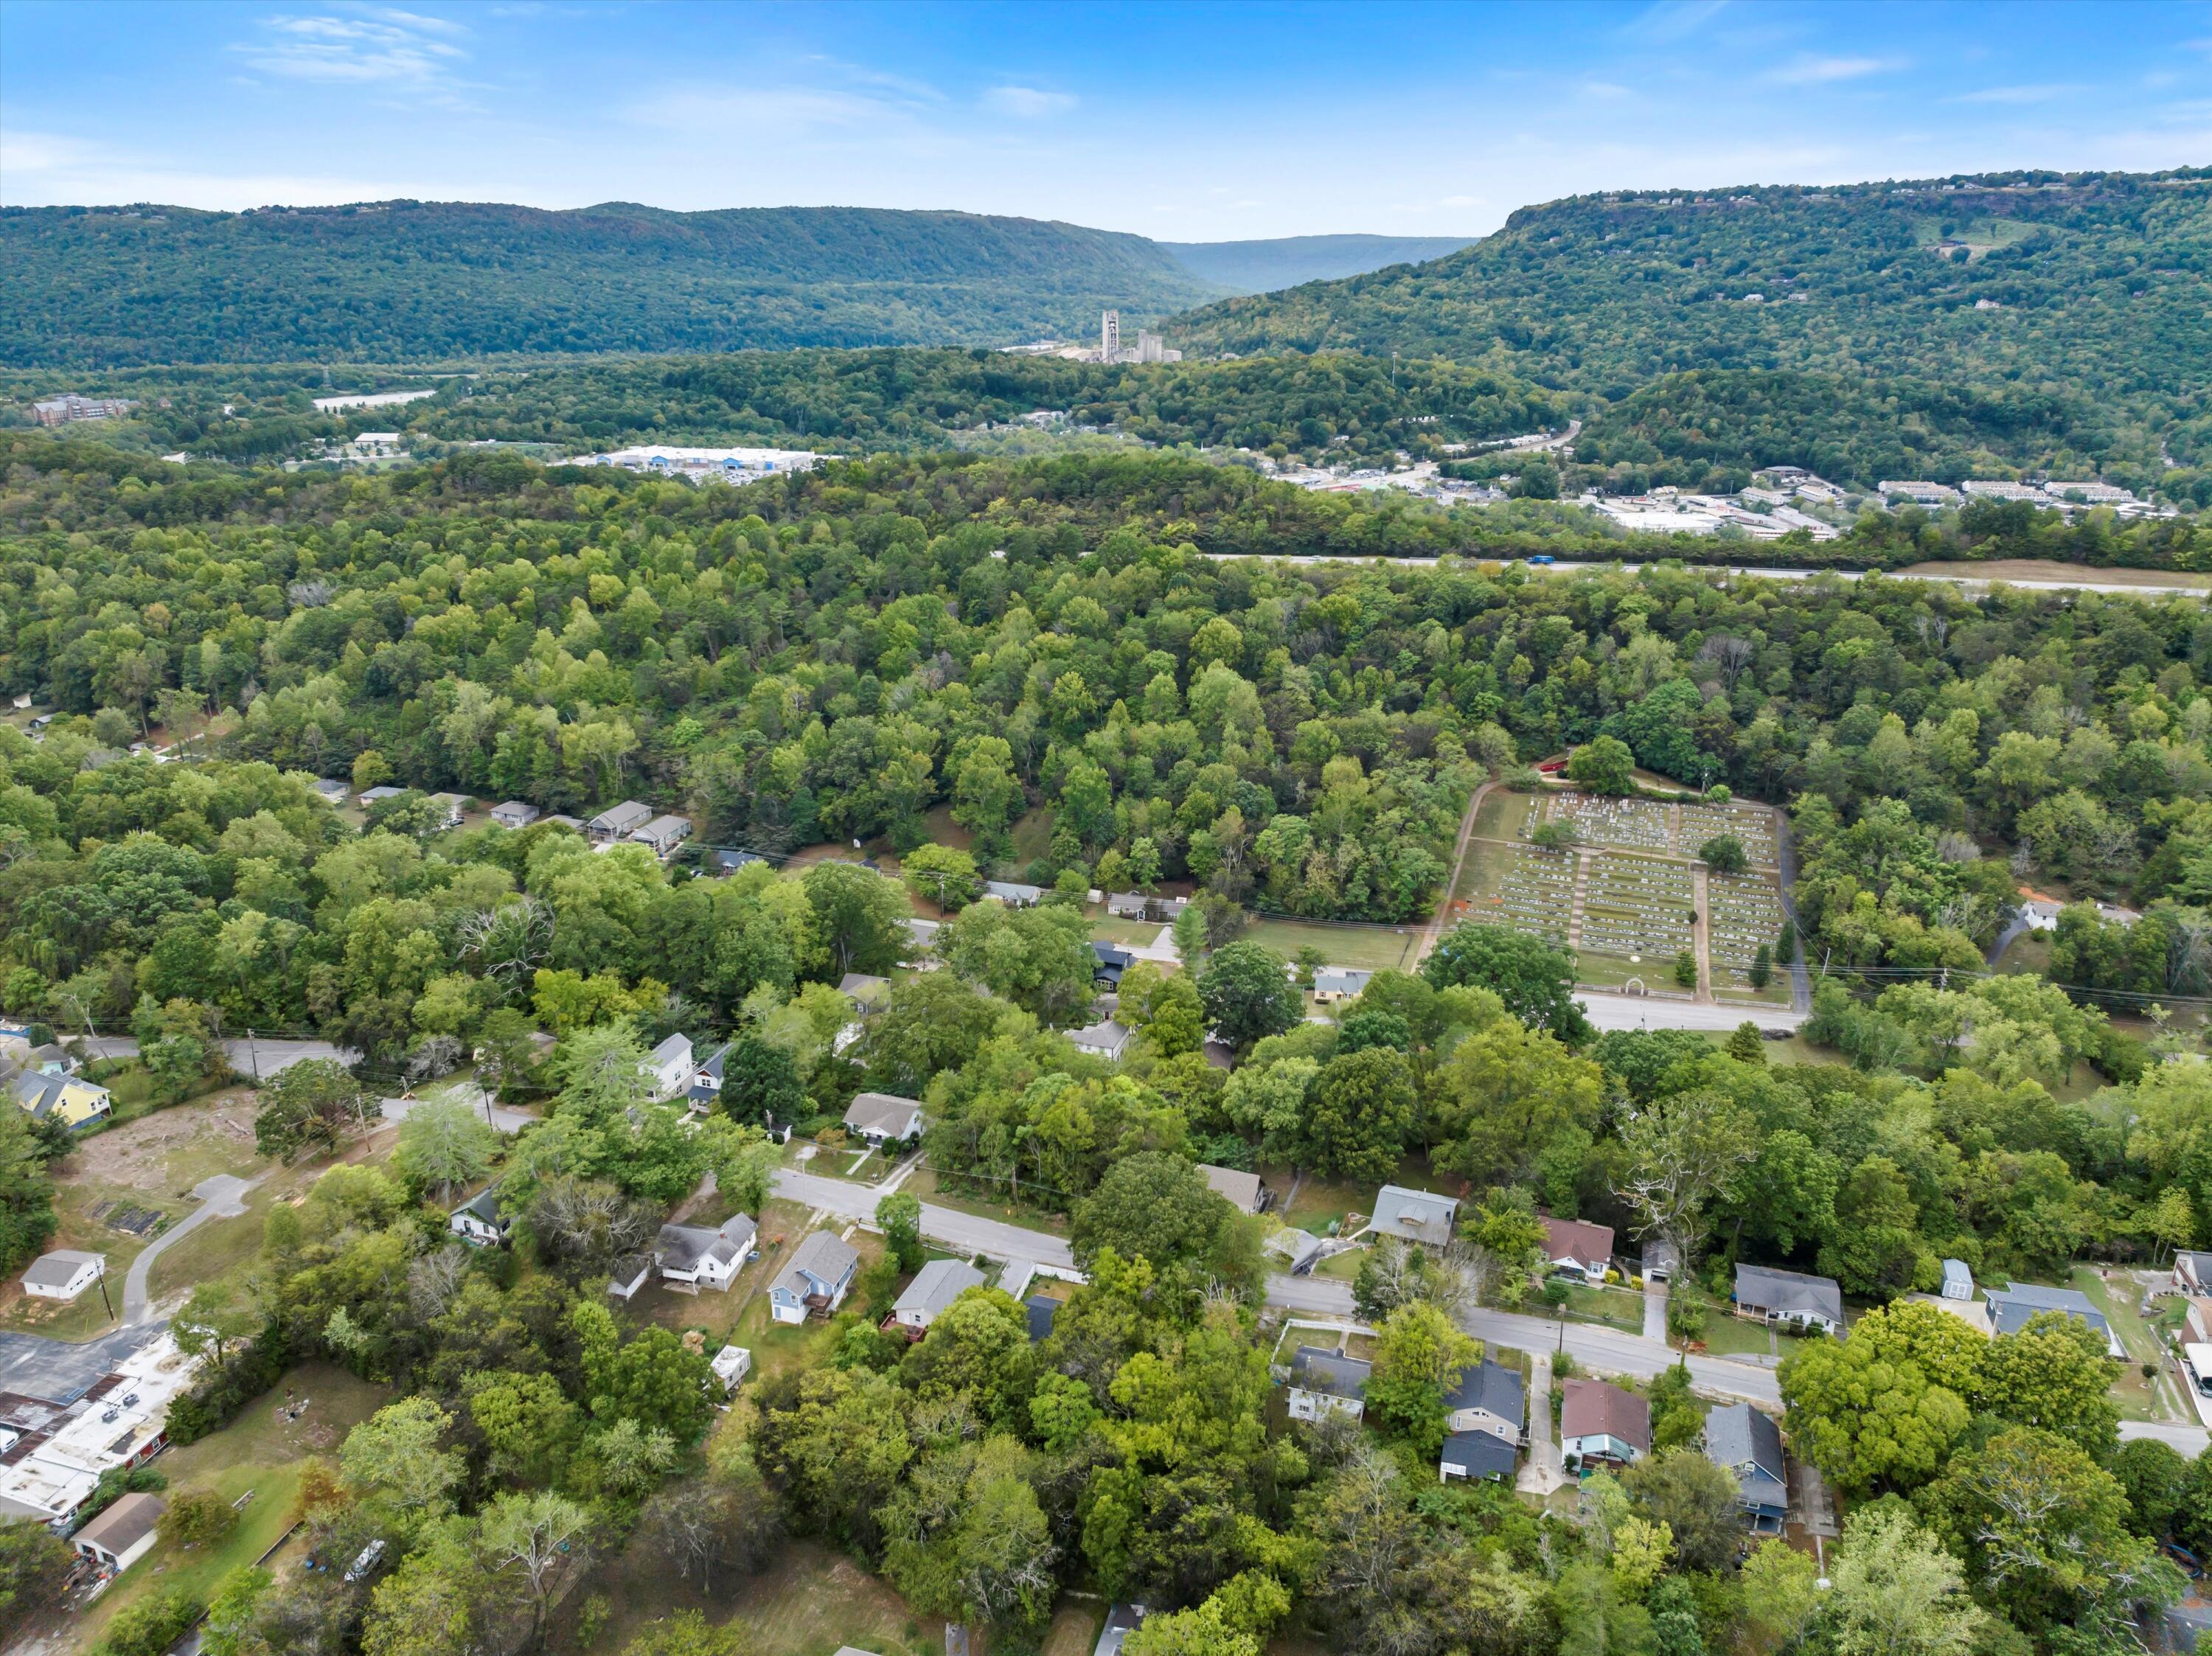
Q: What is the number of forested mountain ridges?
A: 3